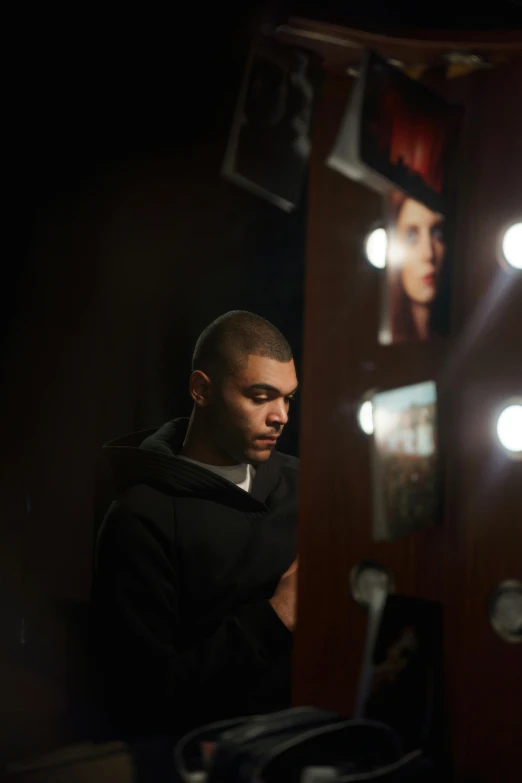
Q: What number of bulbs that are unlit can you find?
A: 2